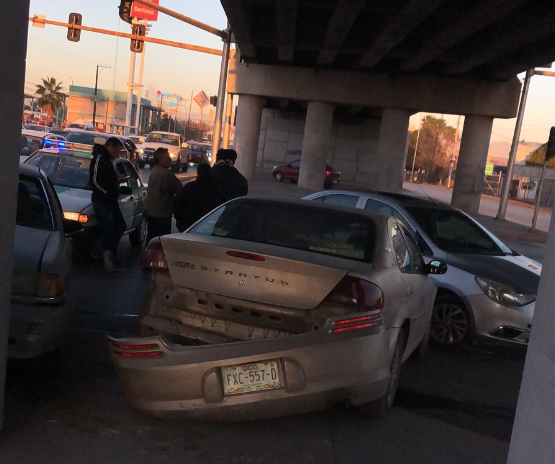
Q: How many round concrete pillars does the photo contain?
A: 4